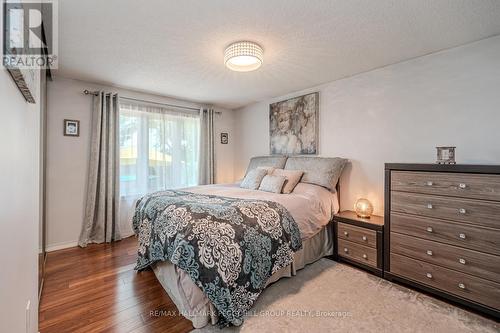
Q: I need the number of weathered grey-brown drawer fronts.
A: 7